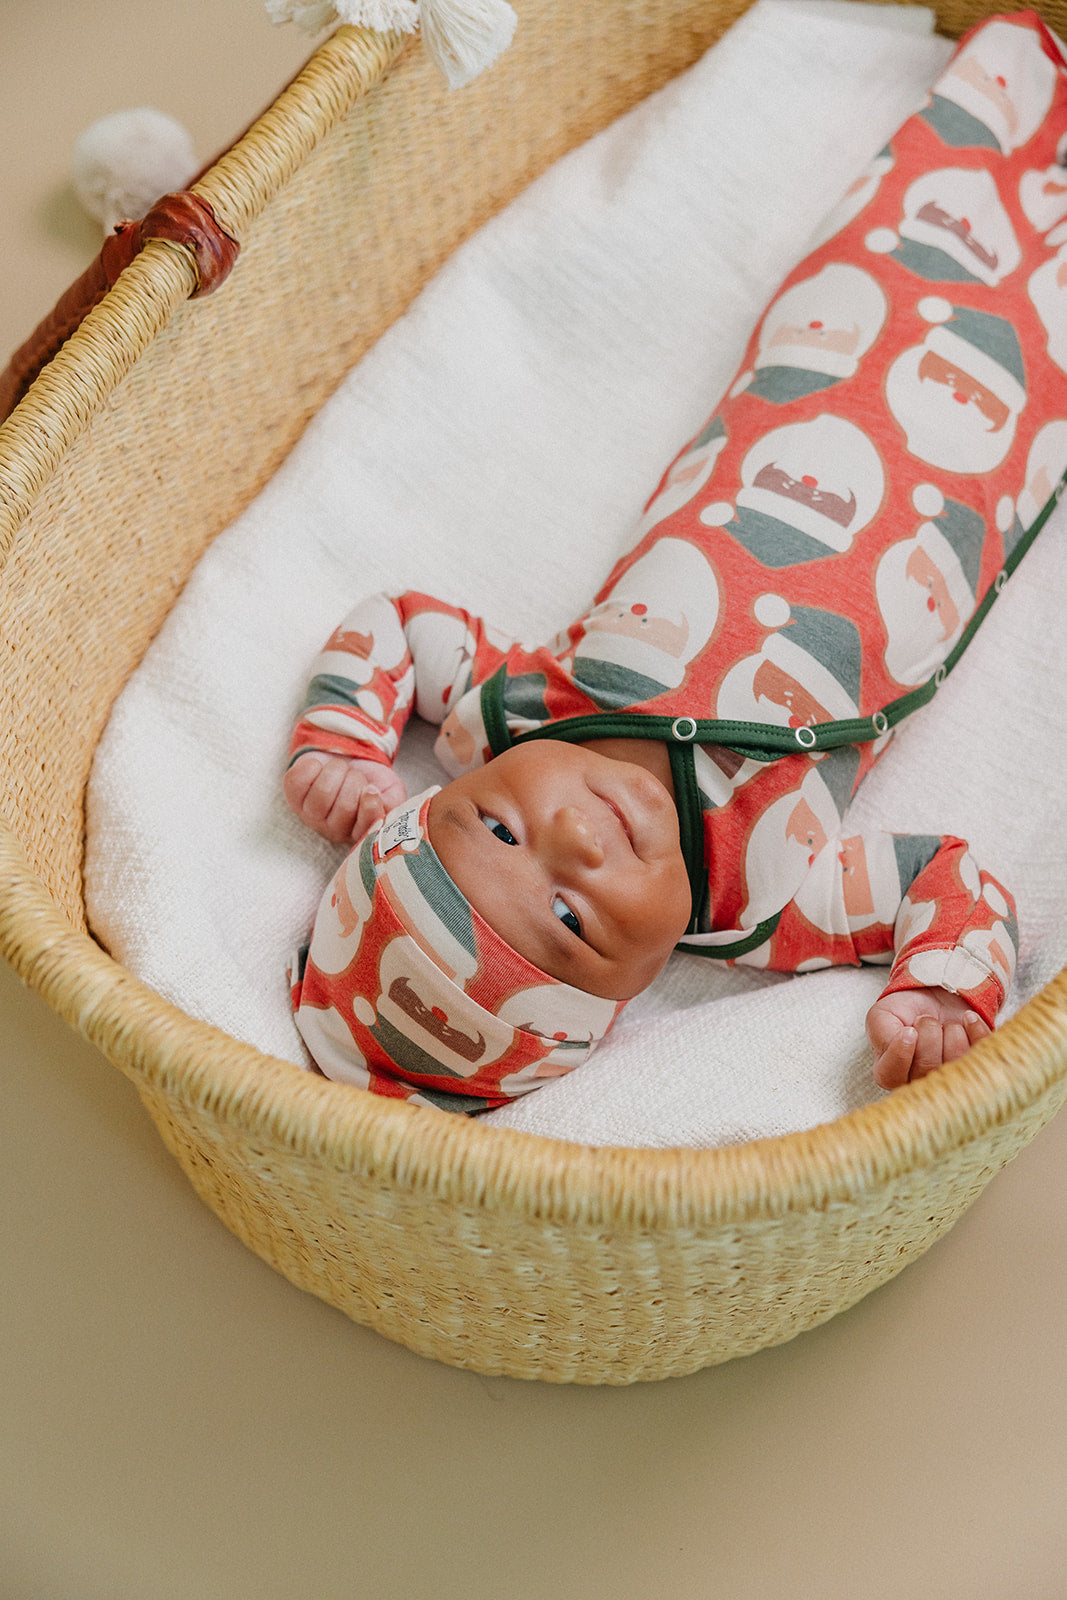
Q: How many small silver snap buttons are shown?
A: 6